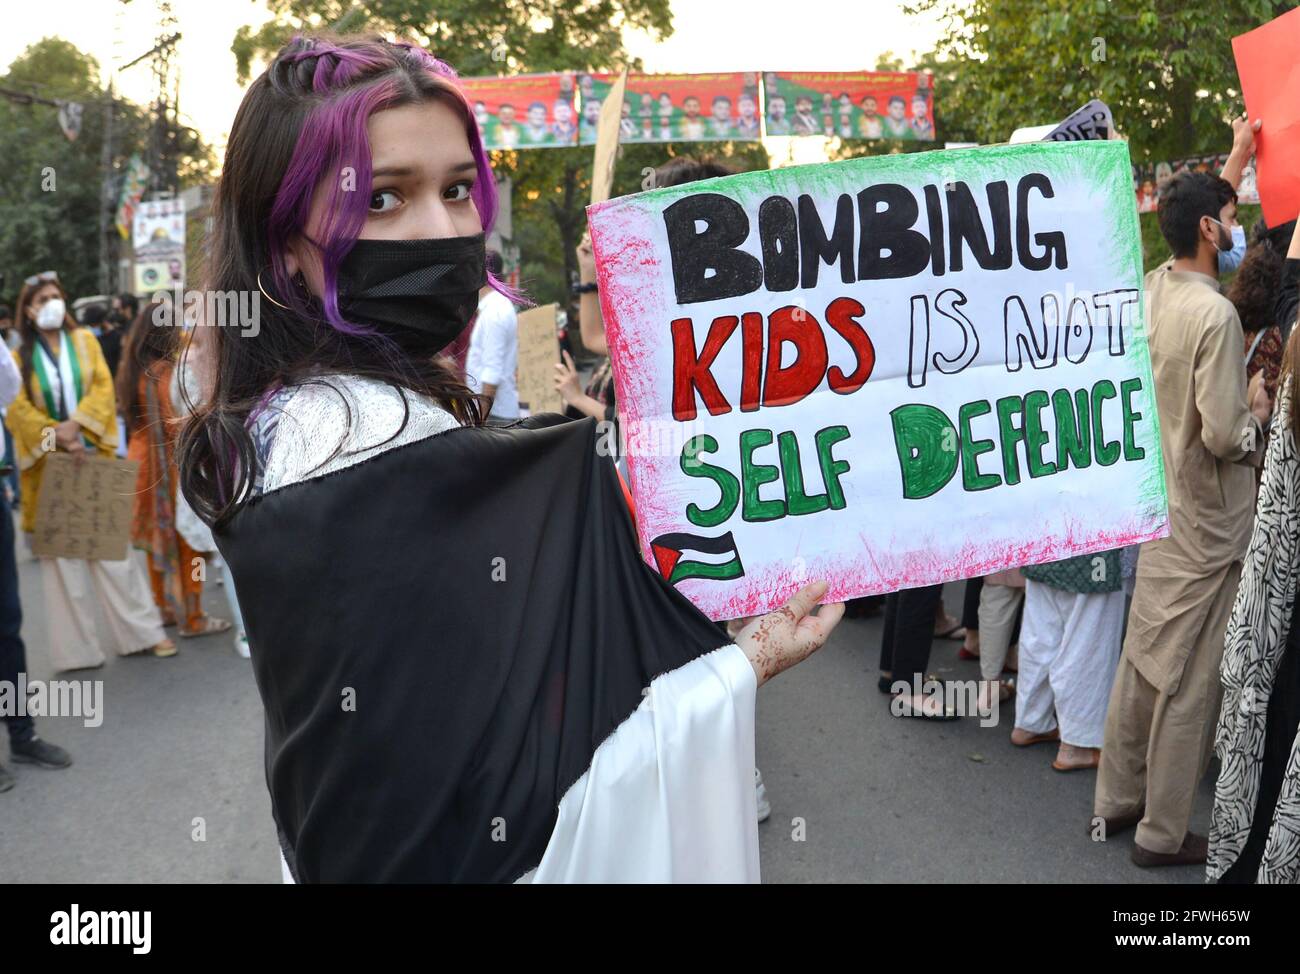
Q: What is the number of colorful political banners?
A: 3